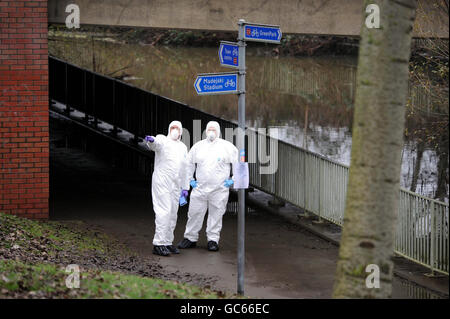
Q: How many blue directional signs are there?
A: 3